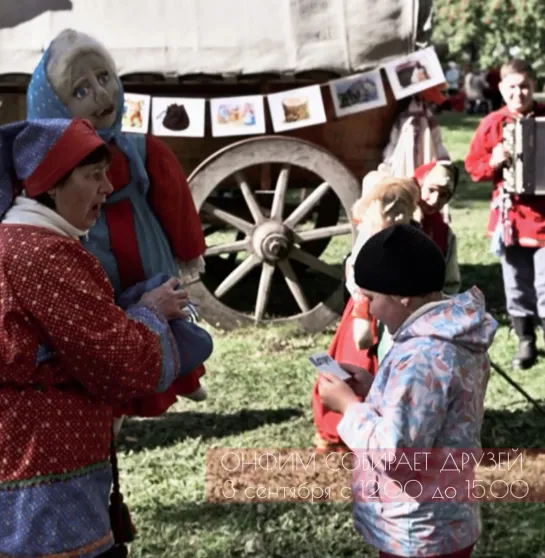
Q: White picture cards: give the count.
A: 6